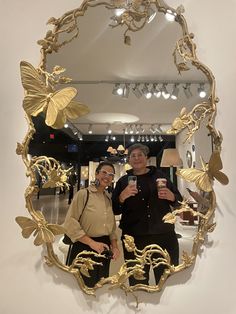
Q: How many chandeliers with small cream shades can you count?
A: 1